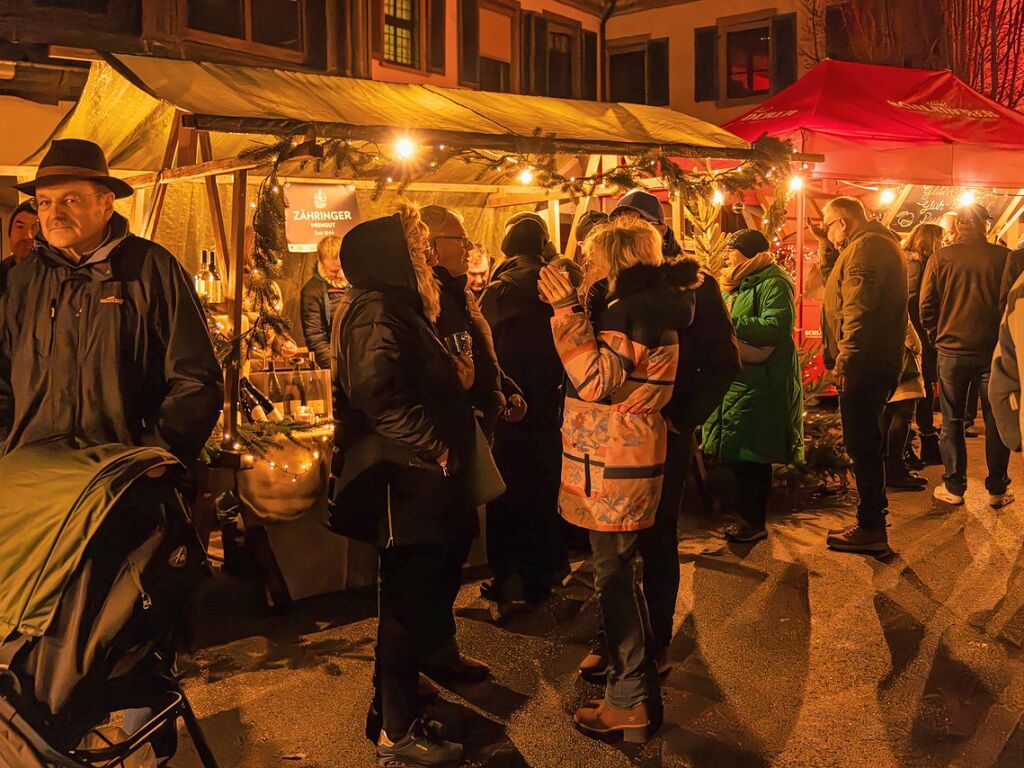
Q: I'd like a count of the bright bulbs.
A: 6